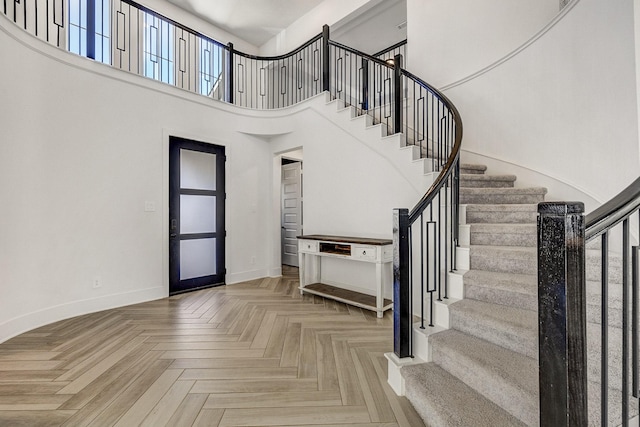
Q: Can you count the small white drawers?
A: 2